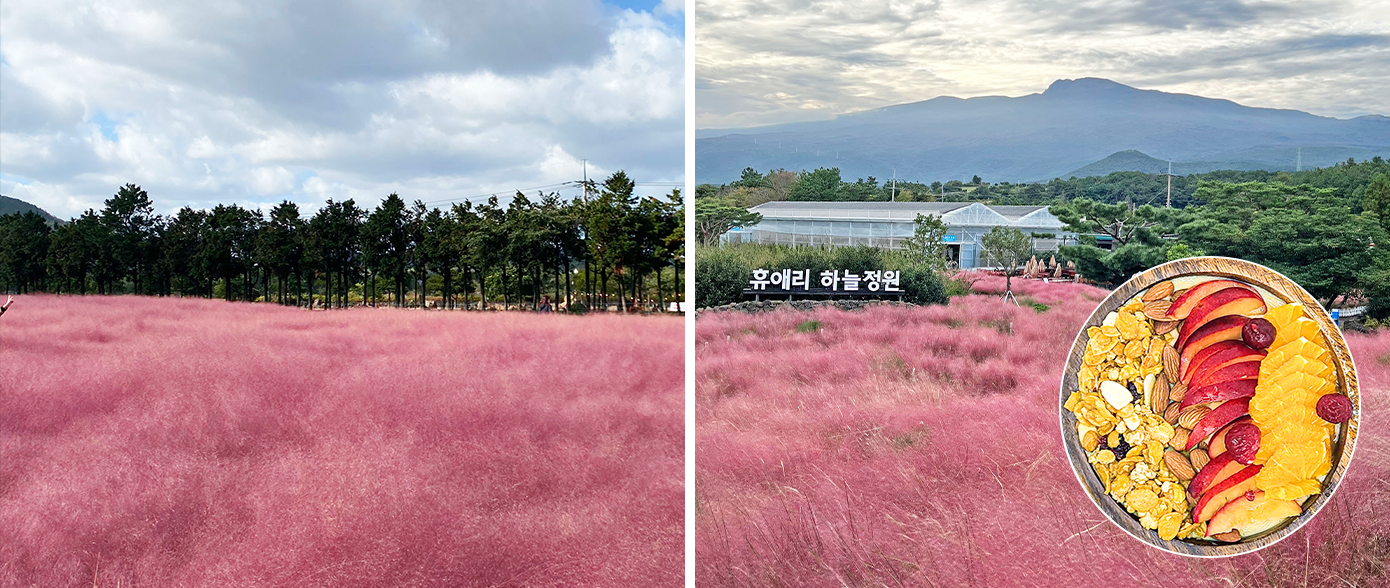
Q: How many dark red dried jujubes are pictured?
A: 3